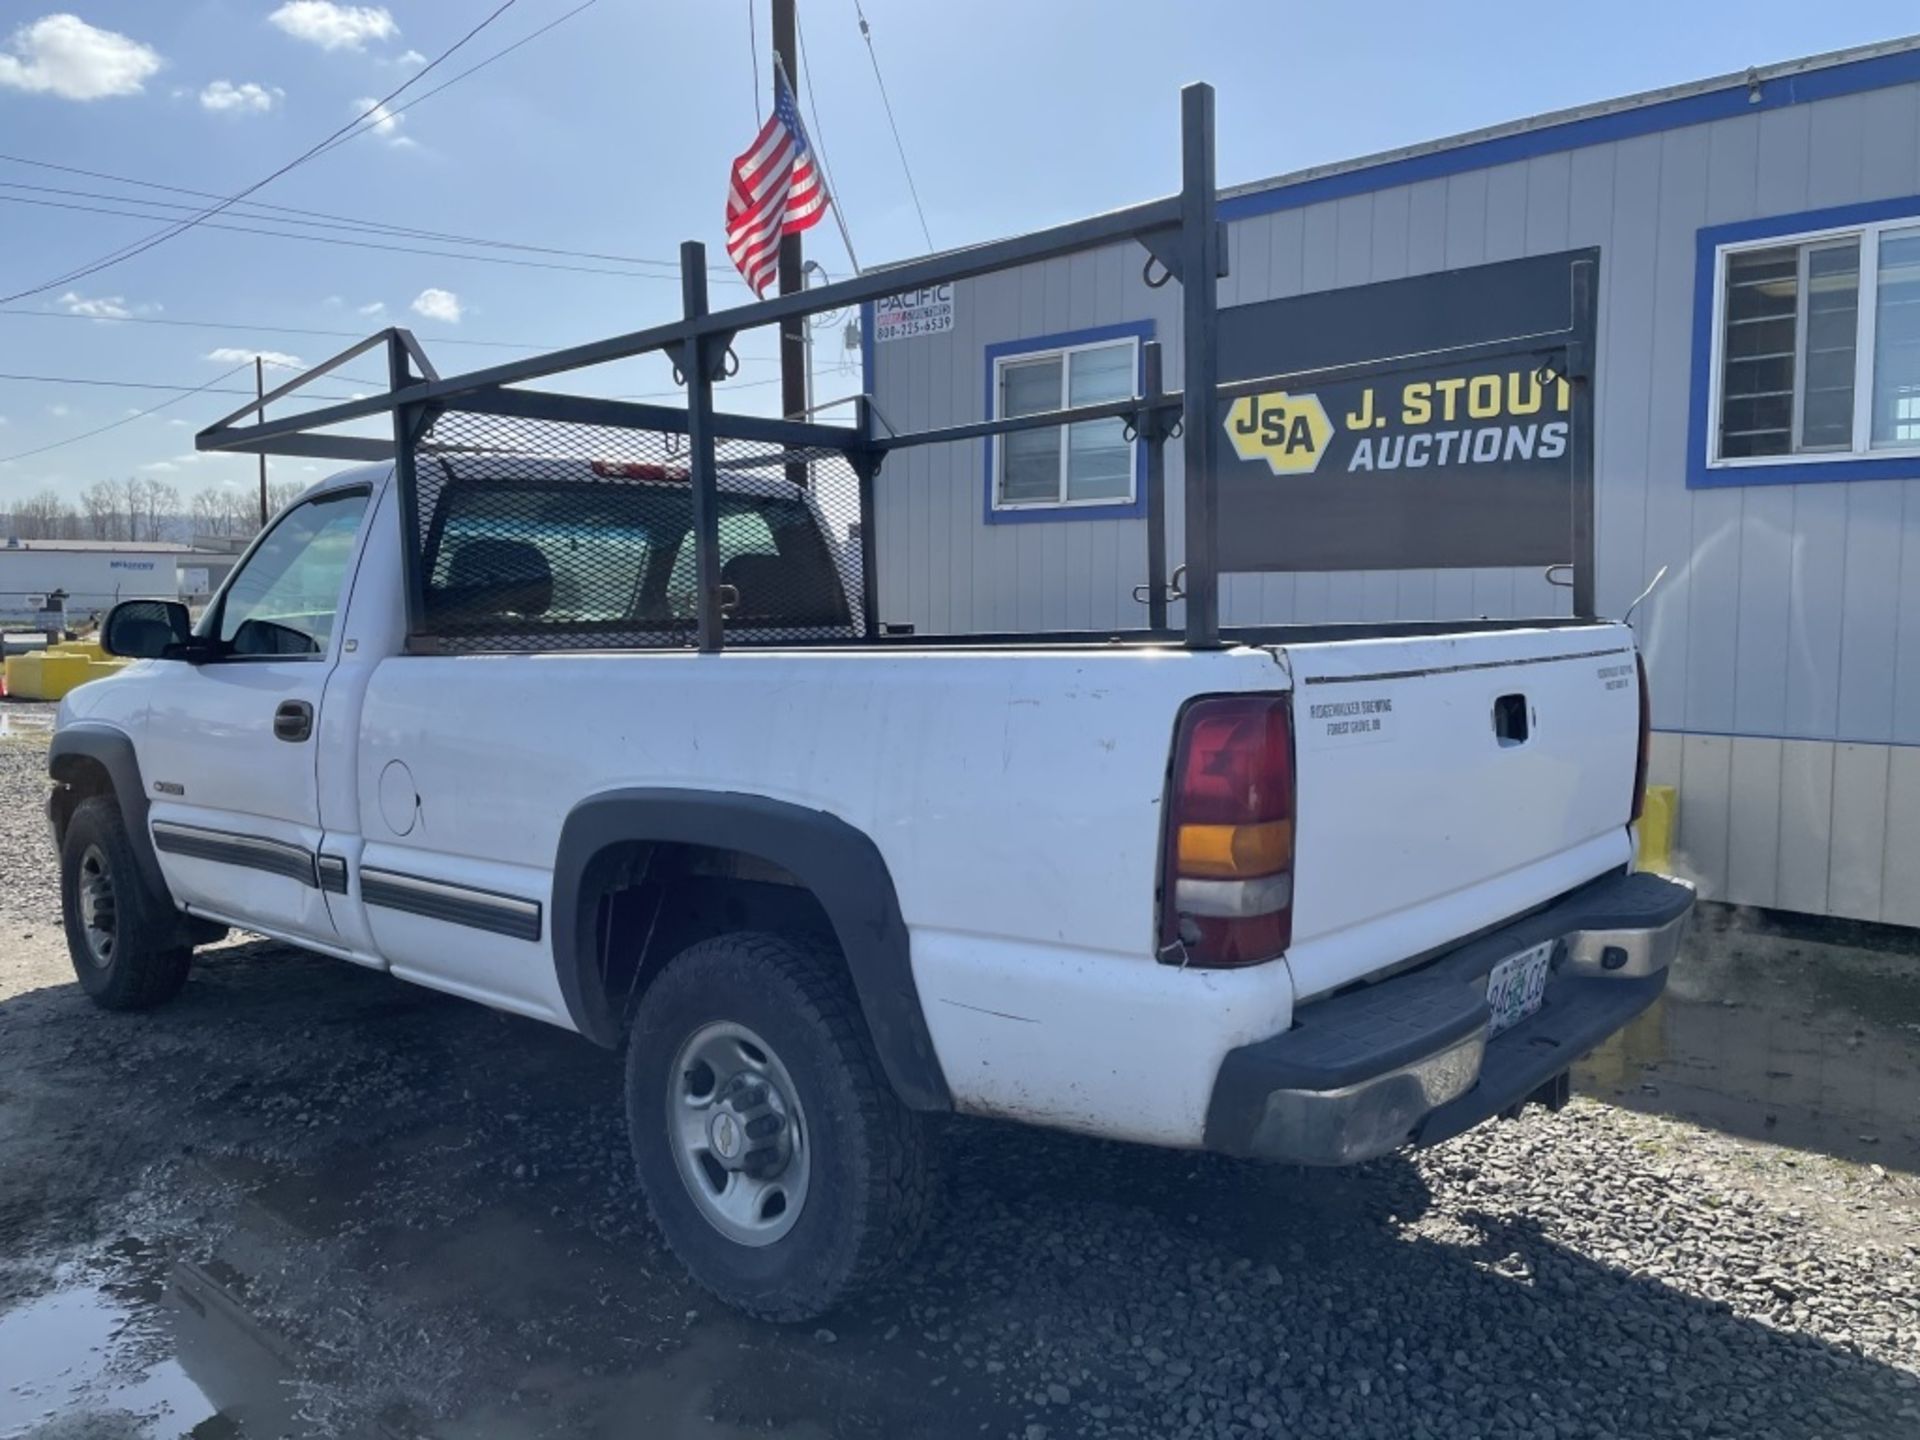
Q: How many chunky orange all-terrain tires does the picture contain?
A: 0